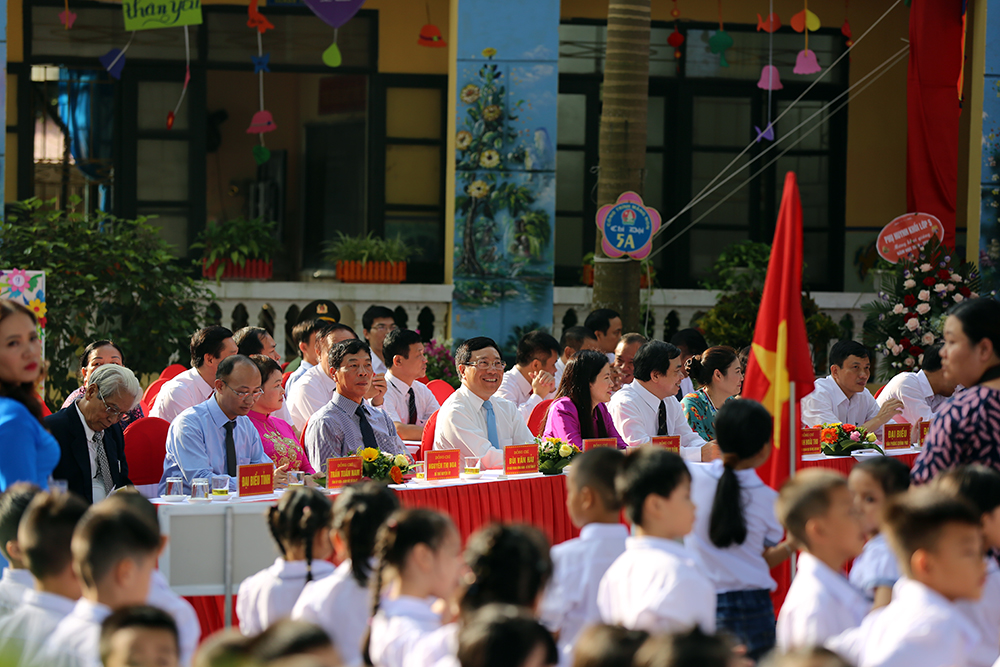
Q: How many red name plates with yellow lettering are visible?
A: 9